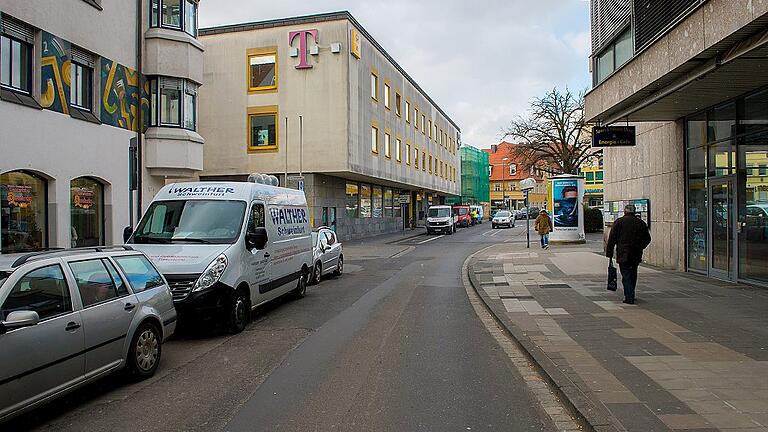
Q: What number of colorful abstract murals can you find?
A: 2